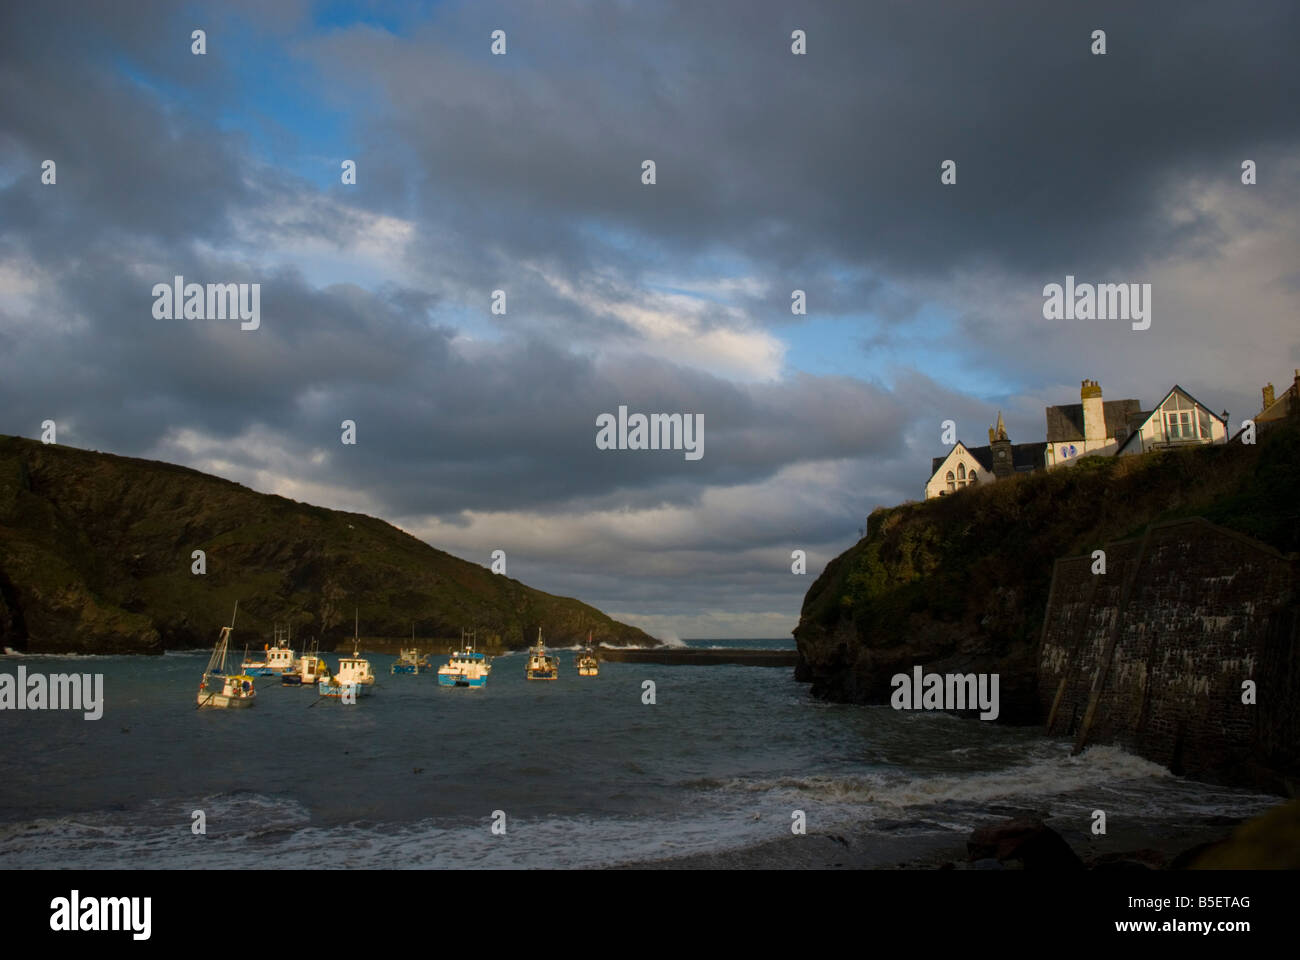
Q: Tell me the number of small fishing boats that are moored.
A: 8